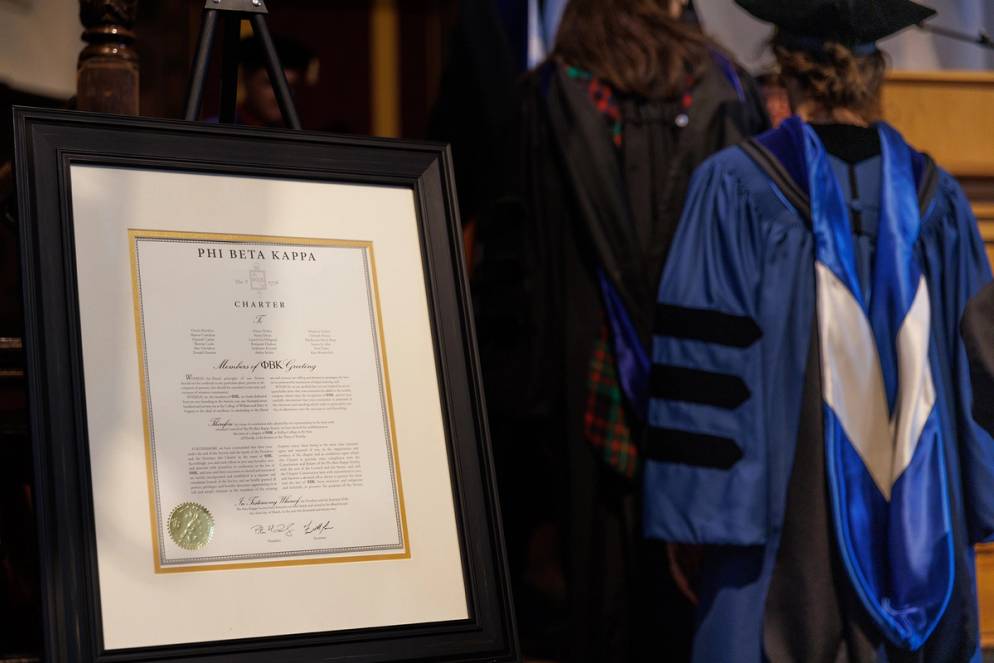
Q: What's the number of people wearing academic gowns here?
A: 2